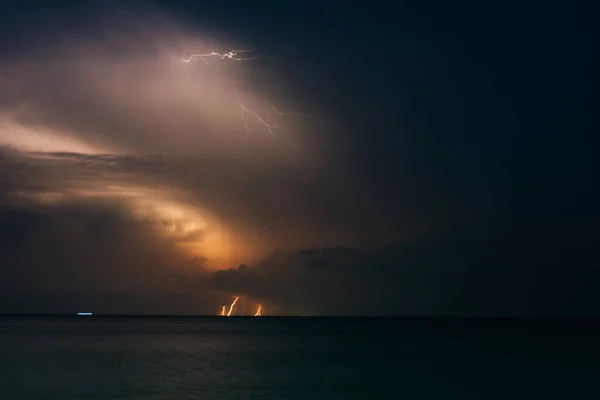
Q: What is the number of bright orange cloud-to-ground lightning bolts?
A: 3